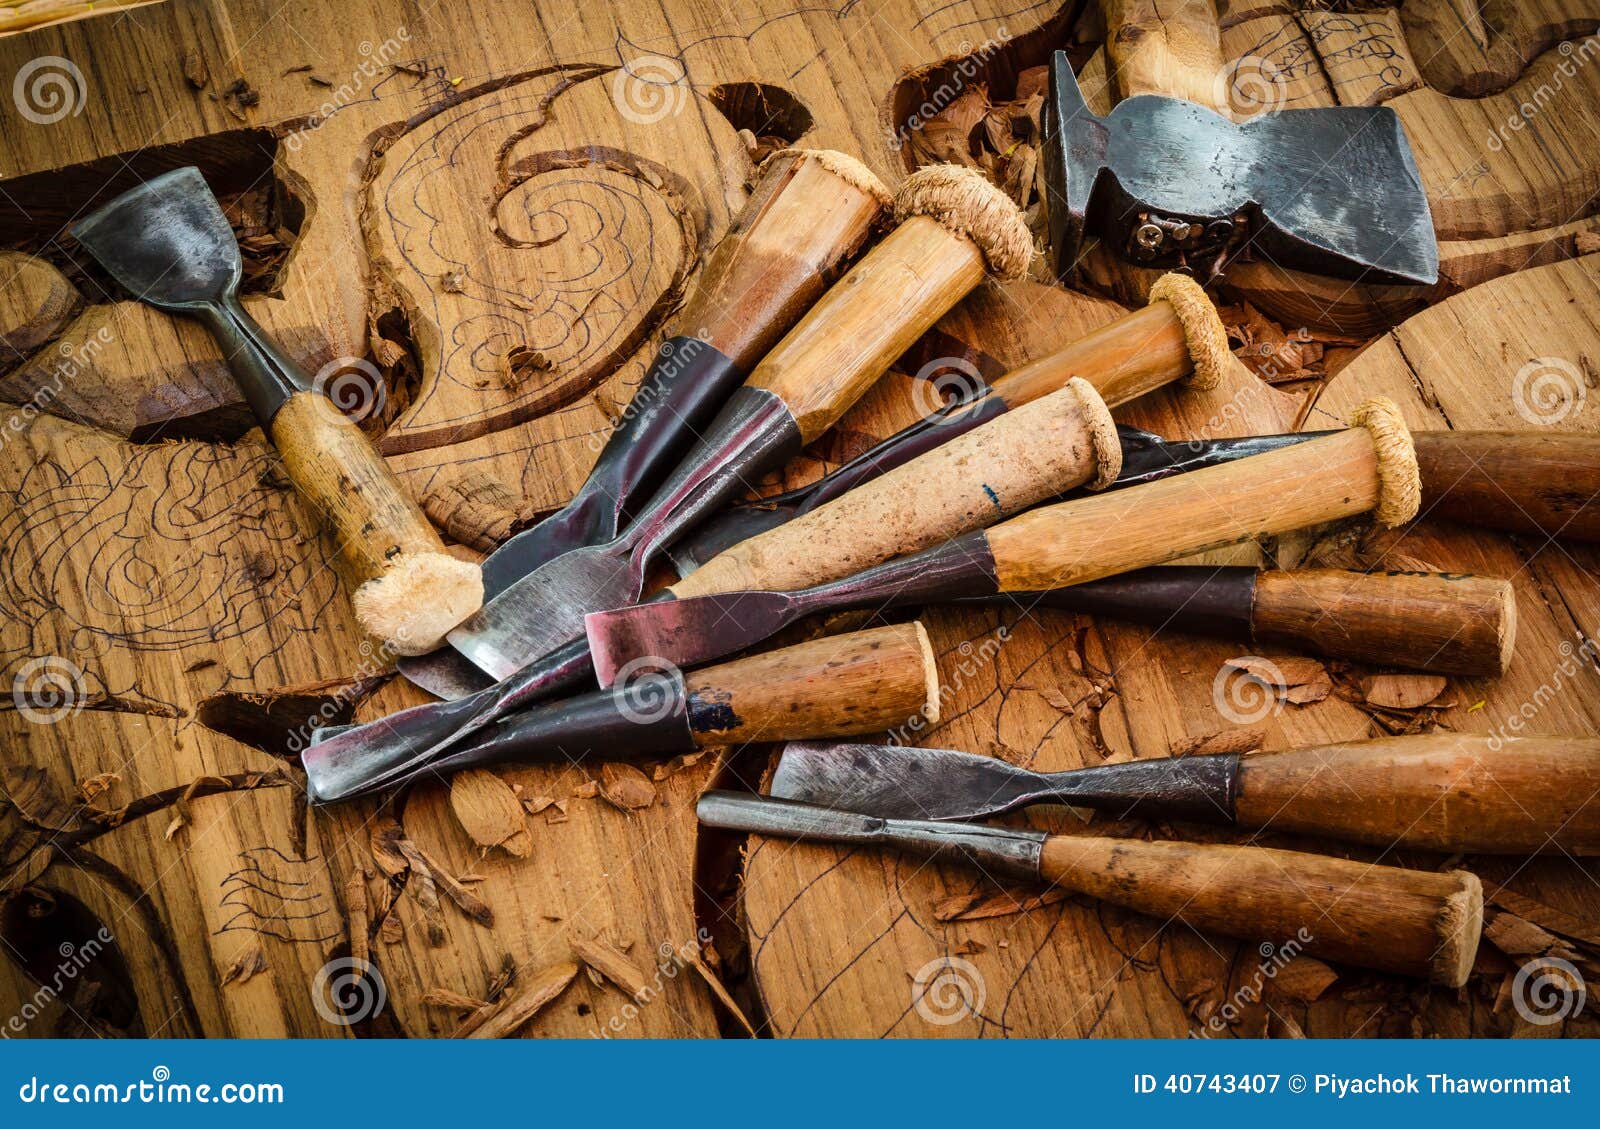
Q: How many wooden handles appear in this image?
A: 12